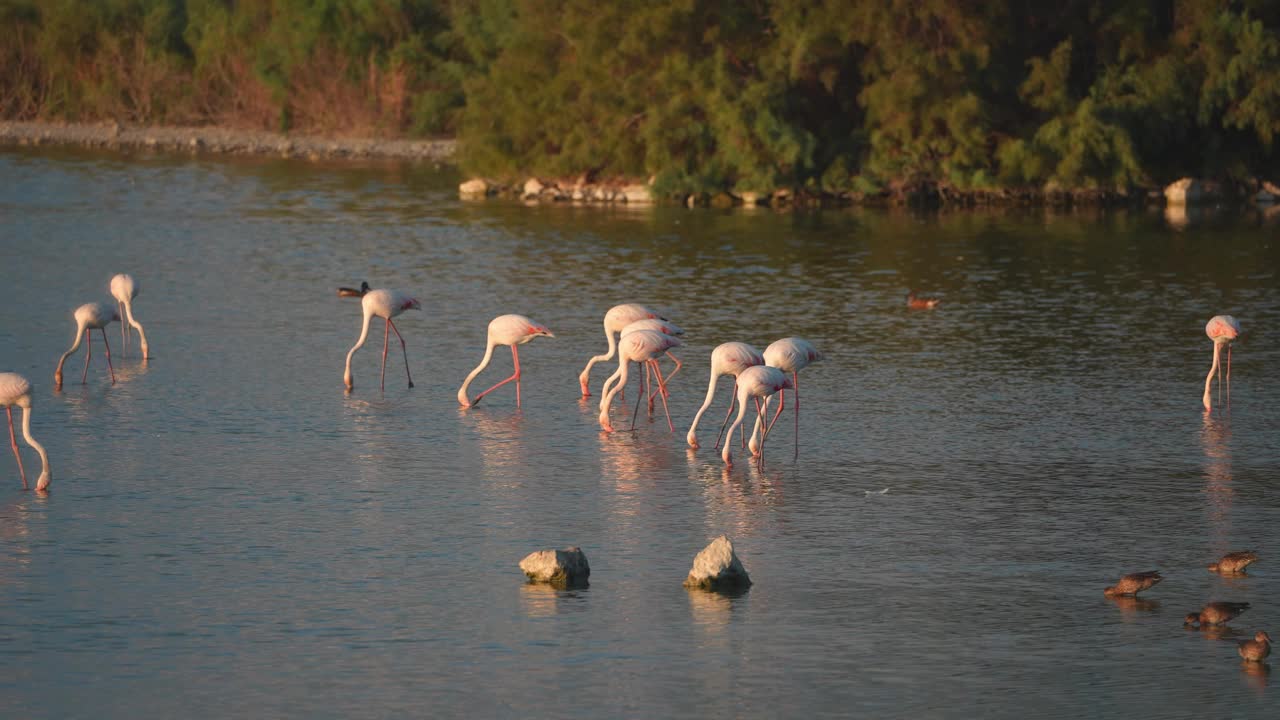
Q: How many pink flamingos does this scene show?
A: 12